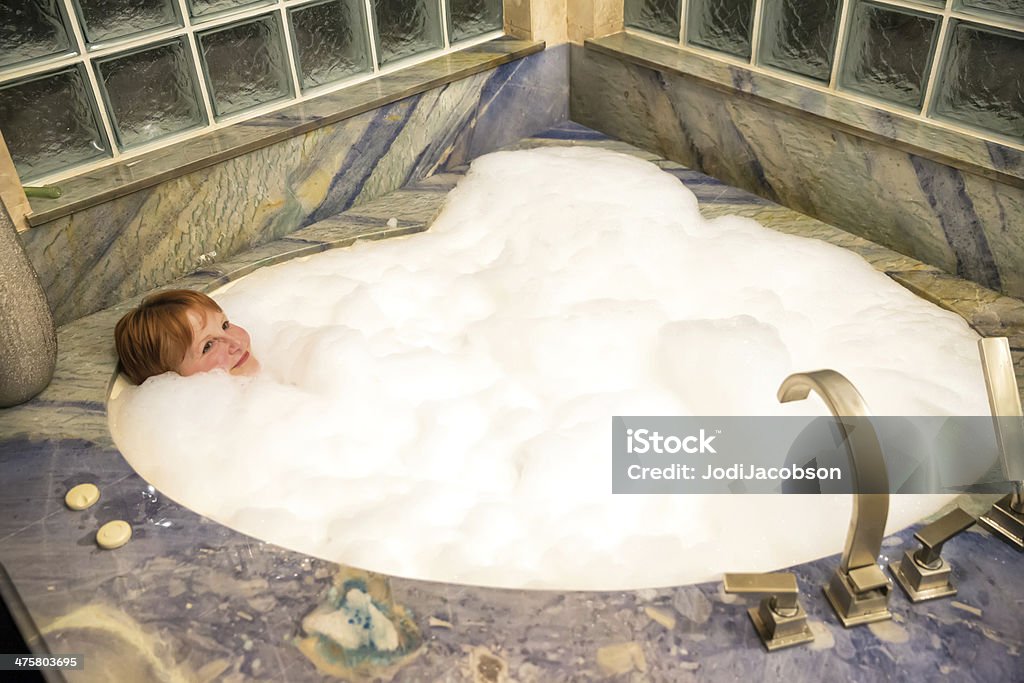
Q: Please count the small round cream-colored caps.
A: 2